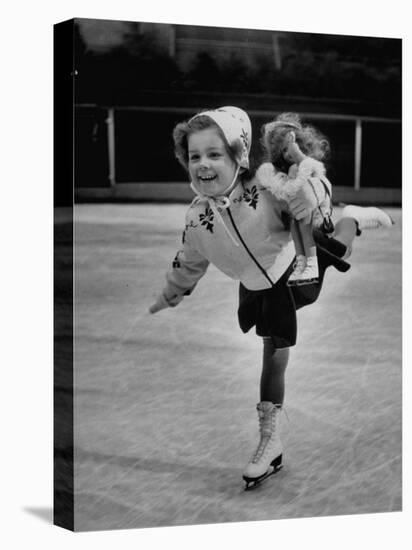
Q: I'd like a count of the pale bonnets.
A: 1